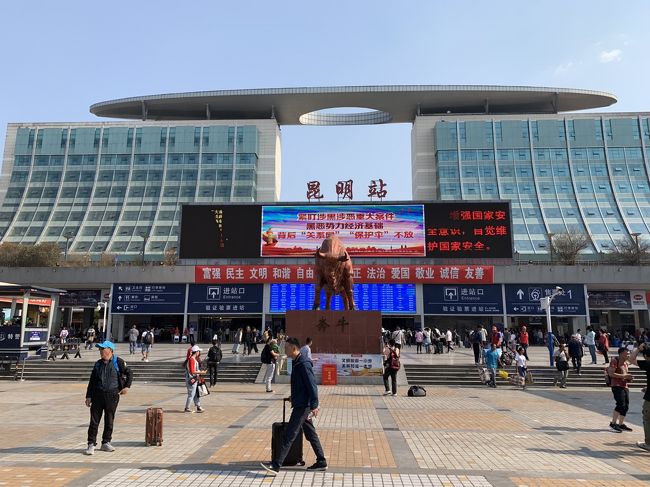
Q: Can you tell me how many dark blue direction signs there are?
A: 4